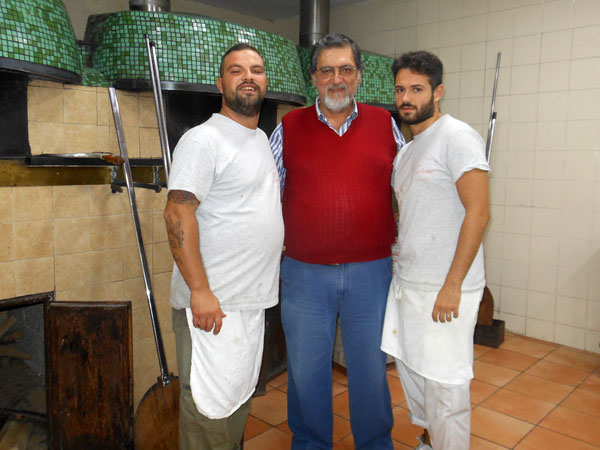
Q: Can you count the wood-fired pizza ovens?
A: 3